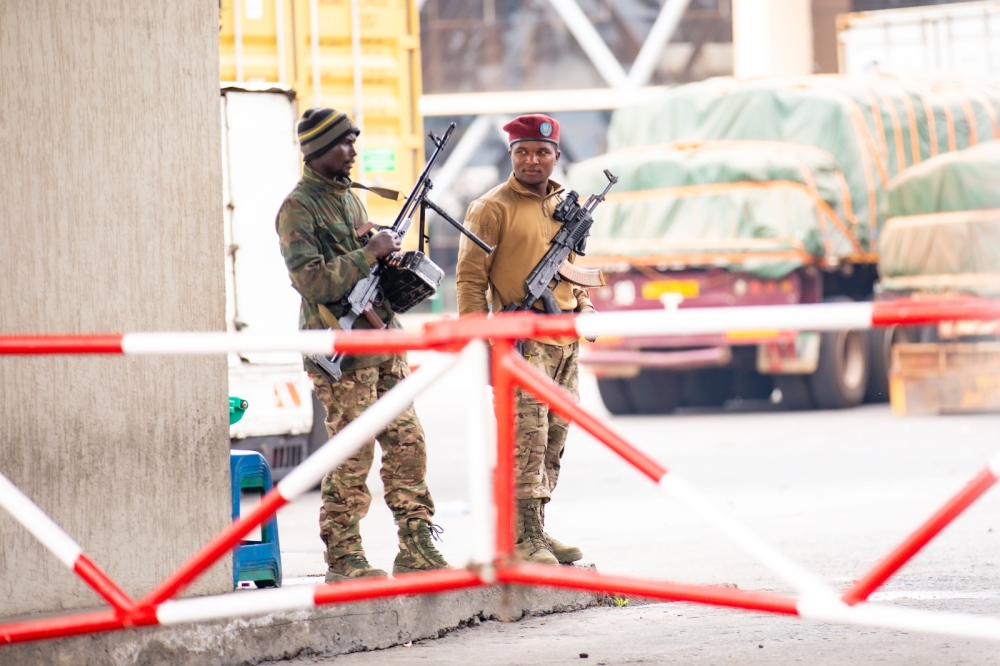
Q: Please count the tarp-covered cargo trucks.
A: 2